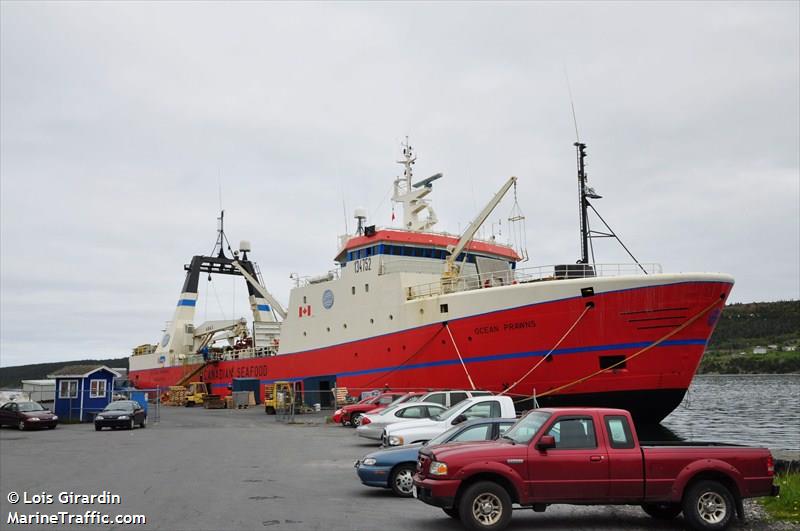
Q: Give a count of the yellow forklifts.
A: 2